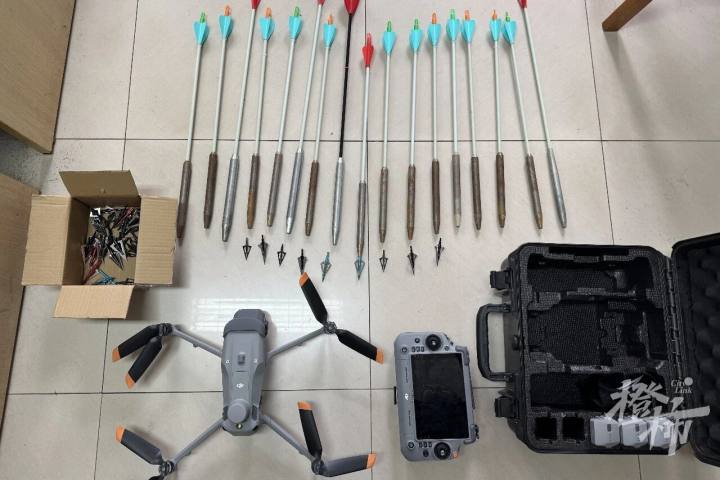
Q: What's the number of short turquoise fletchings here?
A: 12